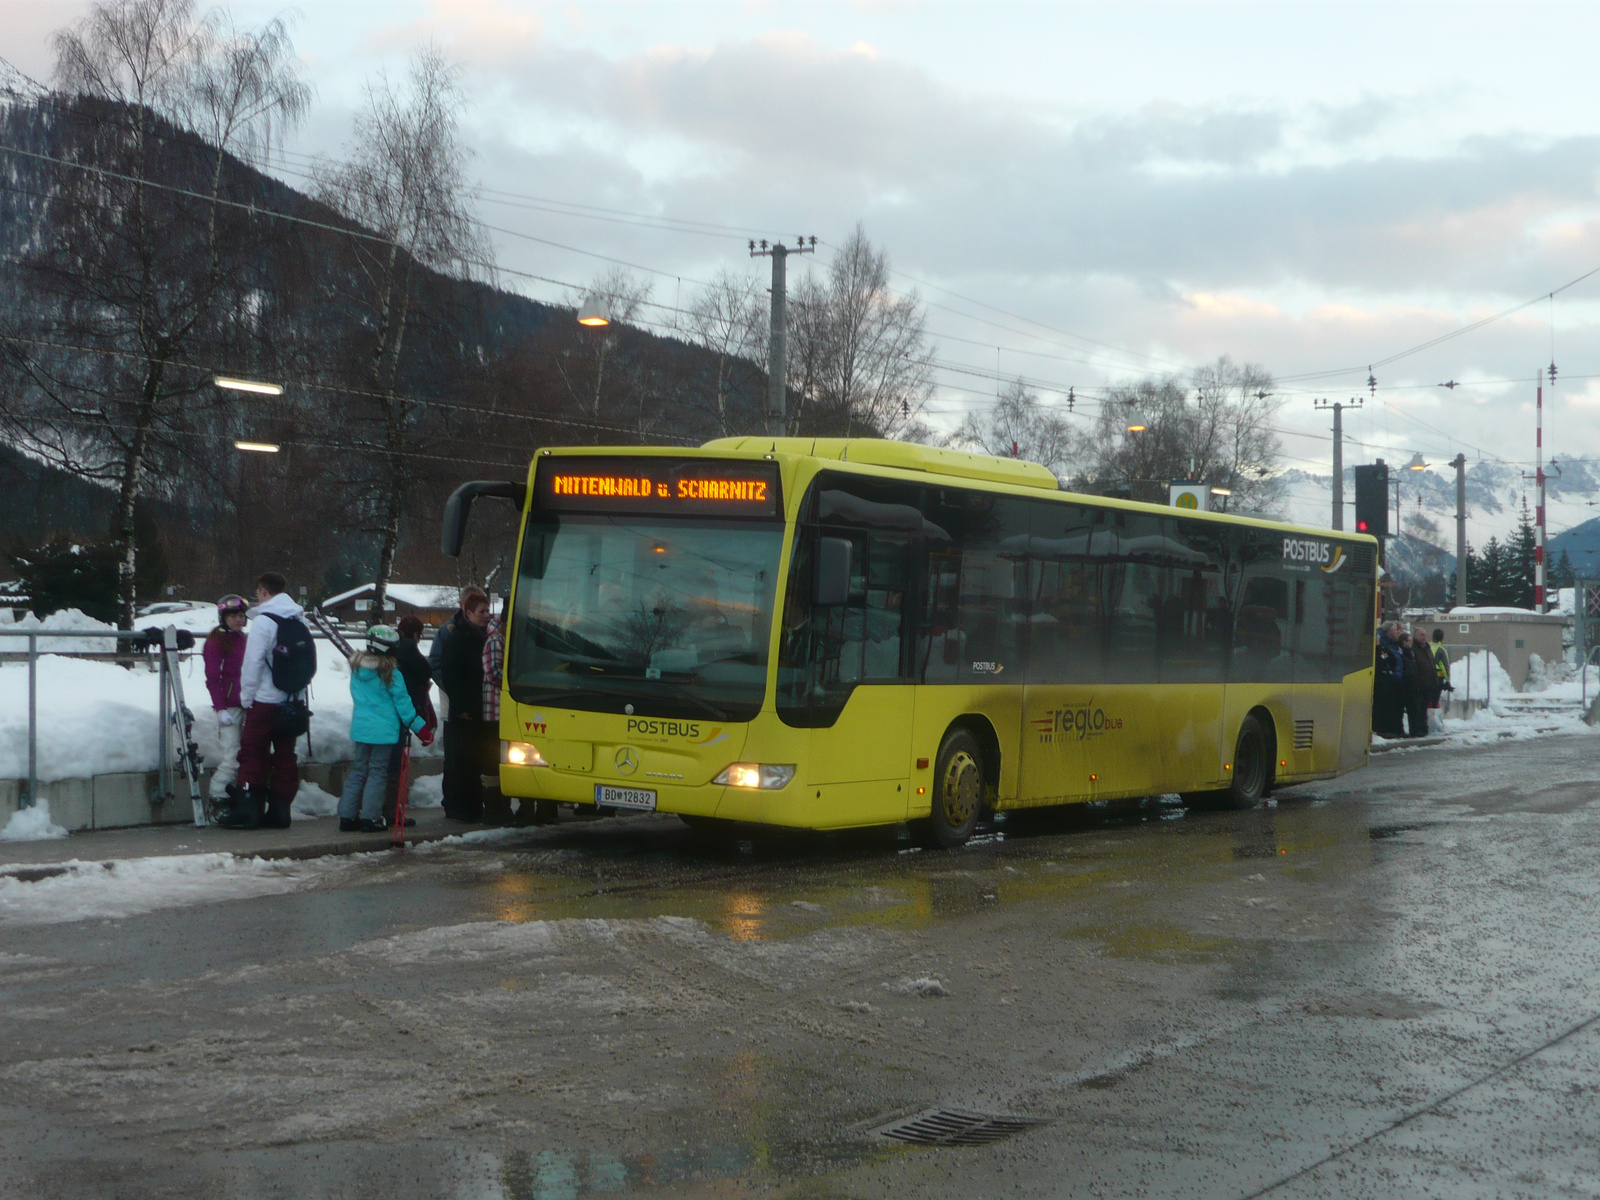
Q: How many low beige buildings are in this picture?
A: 1